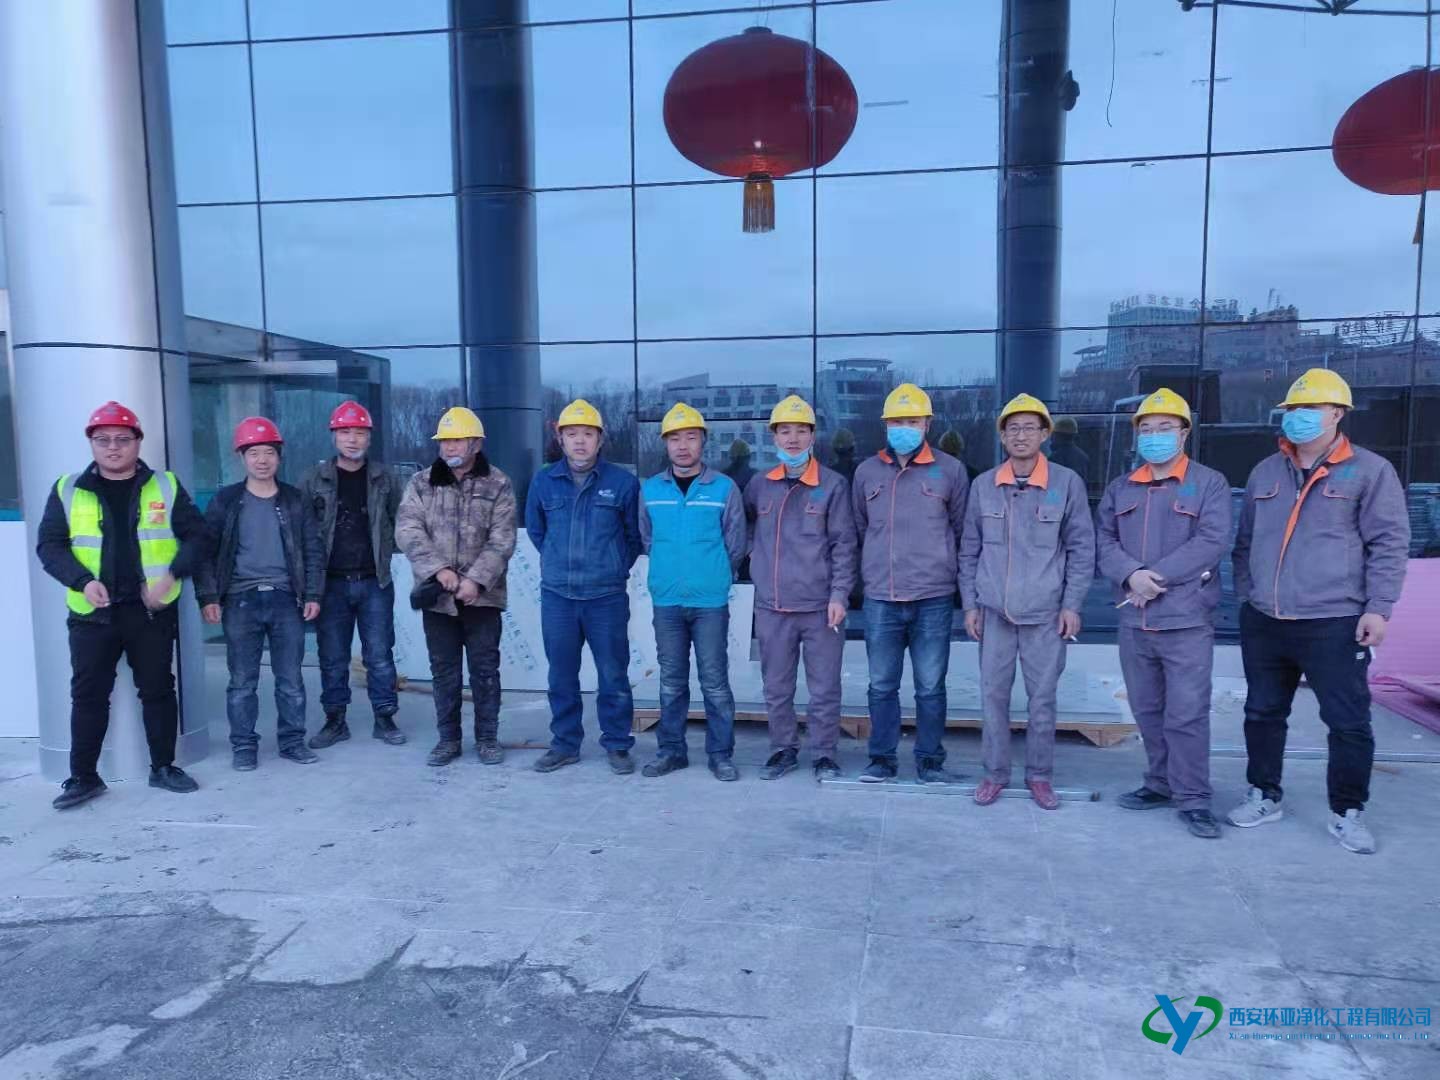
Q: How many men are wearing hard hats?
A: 11